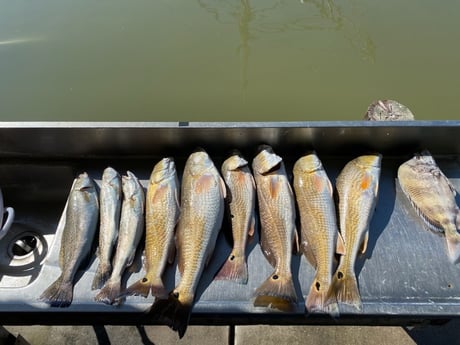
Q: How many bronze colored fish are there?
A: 6